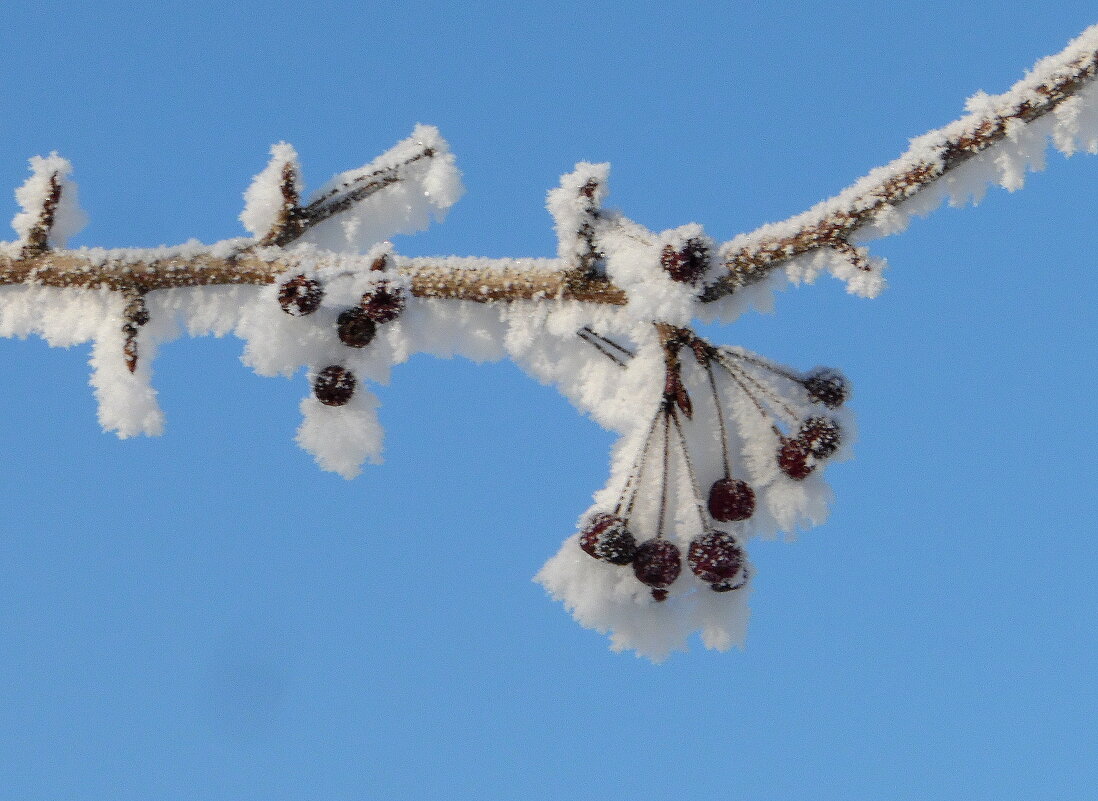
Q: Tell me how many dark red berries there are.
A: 12